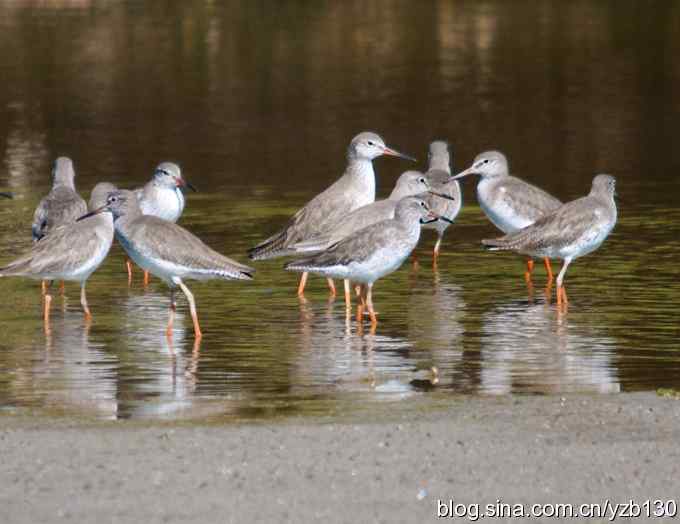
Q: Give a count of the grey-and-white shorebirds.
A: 10